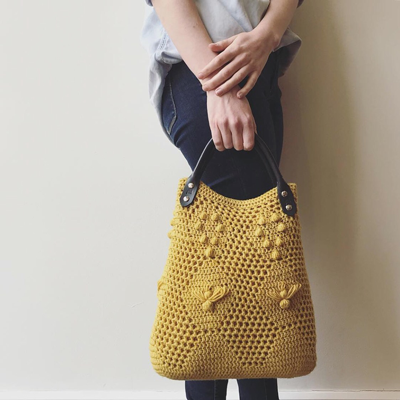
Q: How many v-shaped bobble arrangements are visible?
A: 2